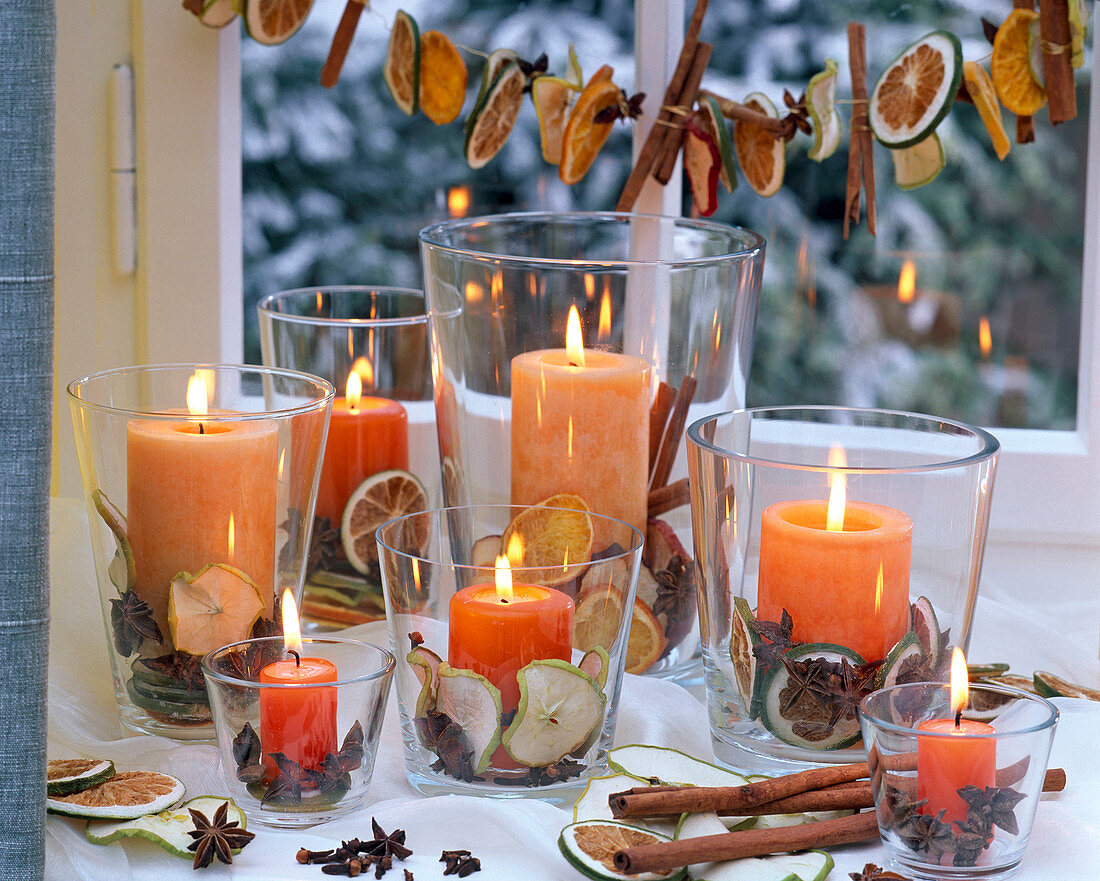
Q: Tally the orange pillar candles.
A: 7